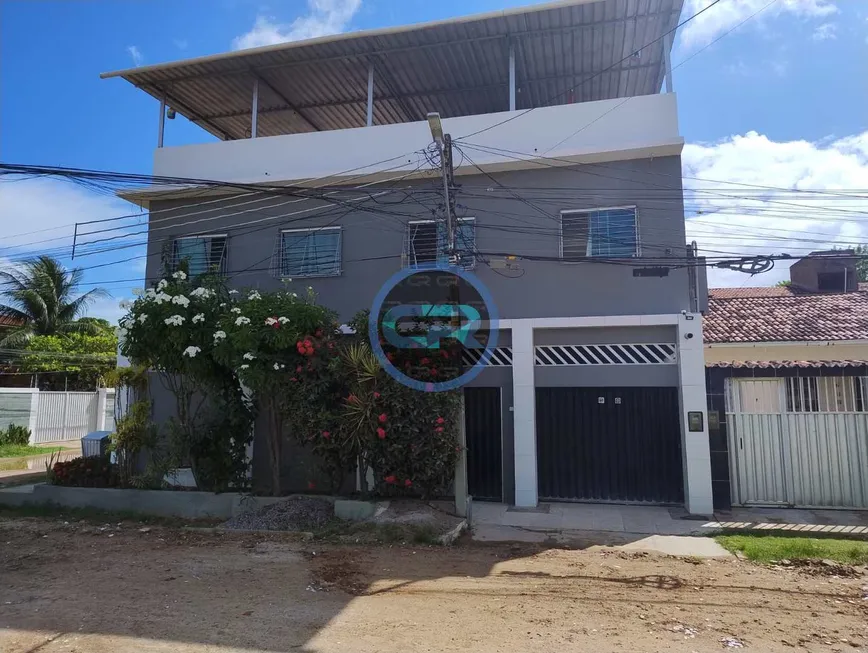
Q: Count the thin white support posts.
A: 5